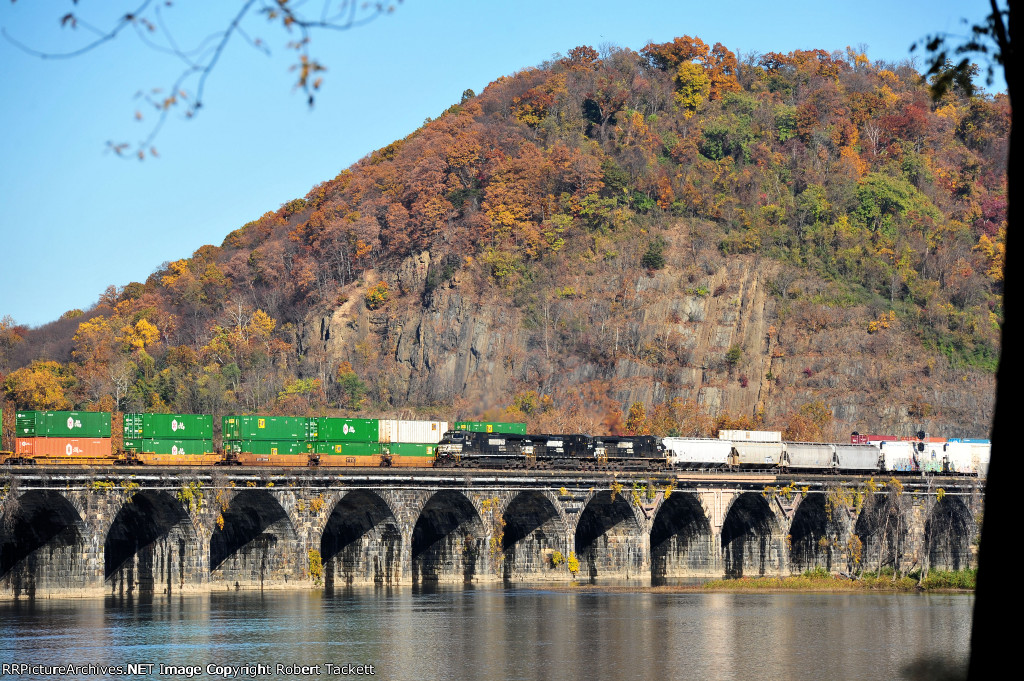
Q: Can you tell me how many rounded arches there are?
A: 12